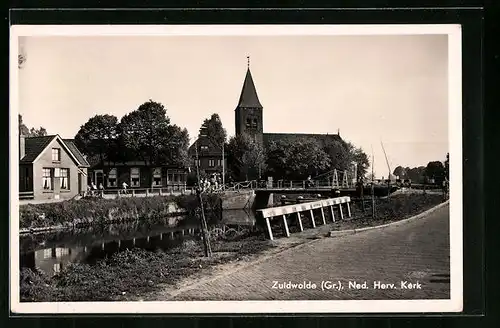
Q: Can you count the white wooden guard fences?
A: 1